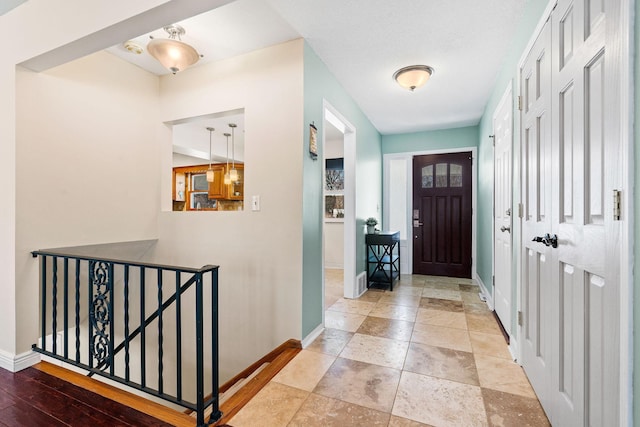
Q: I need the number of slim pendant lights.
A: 3